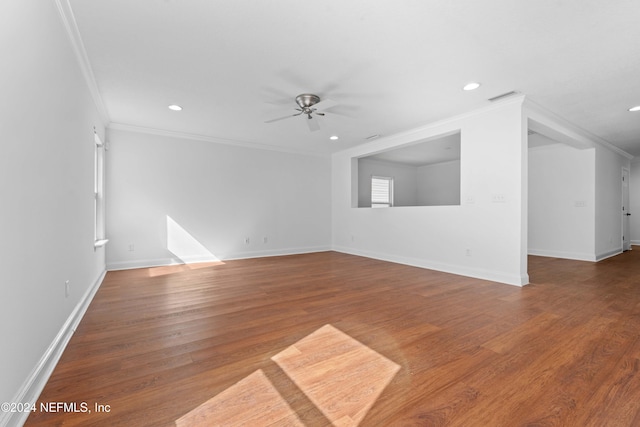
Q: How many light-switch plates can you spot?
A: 3